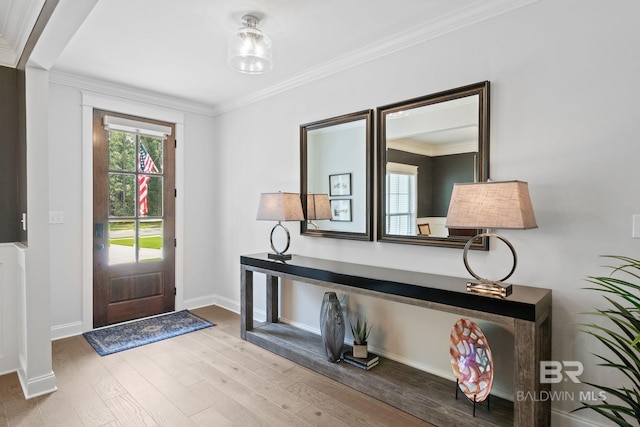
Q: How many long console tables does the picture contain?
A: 1